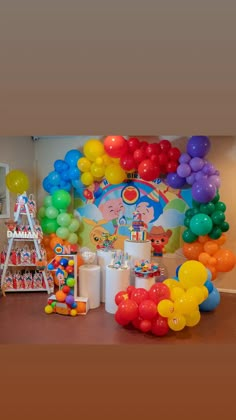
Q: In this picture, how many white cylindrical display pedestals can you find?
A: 5